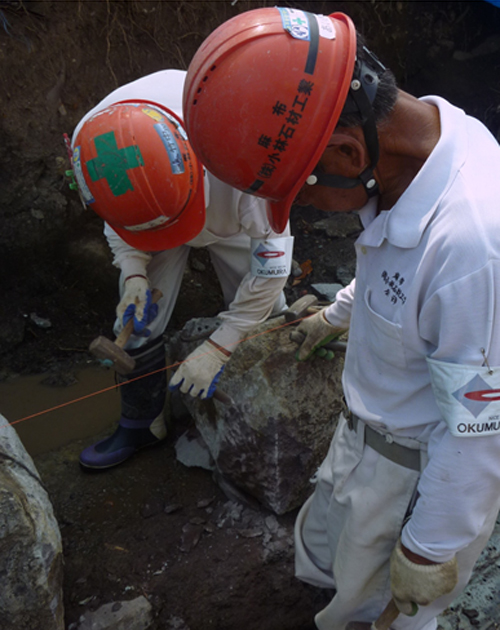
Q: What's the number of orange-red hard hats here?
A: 2